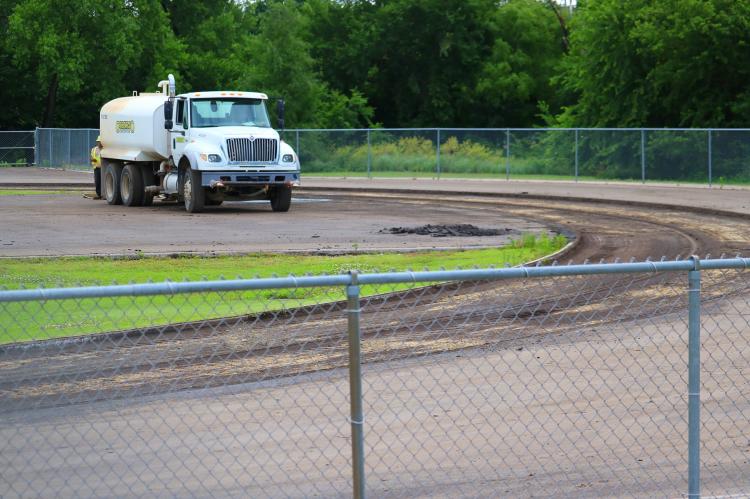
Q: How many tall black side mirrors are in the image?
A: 2